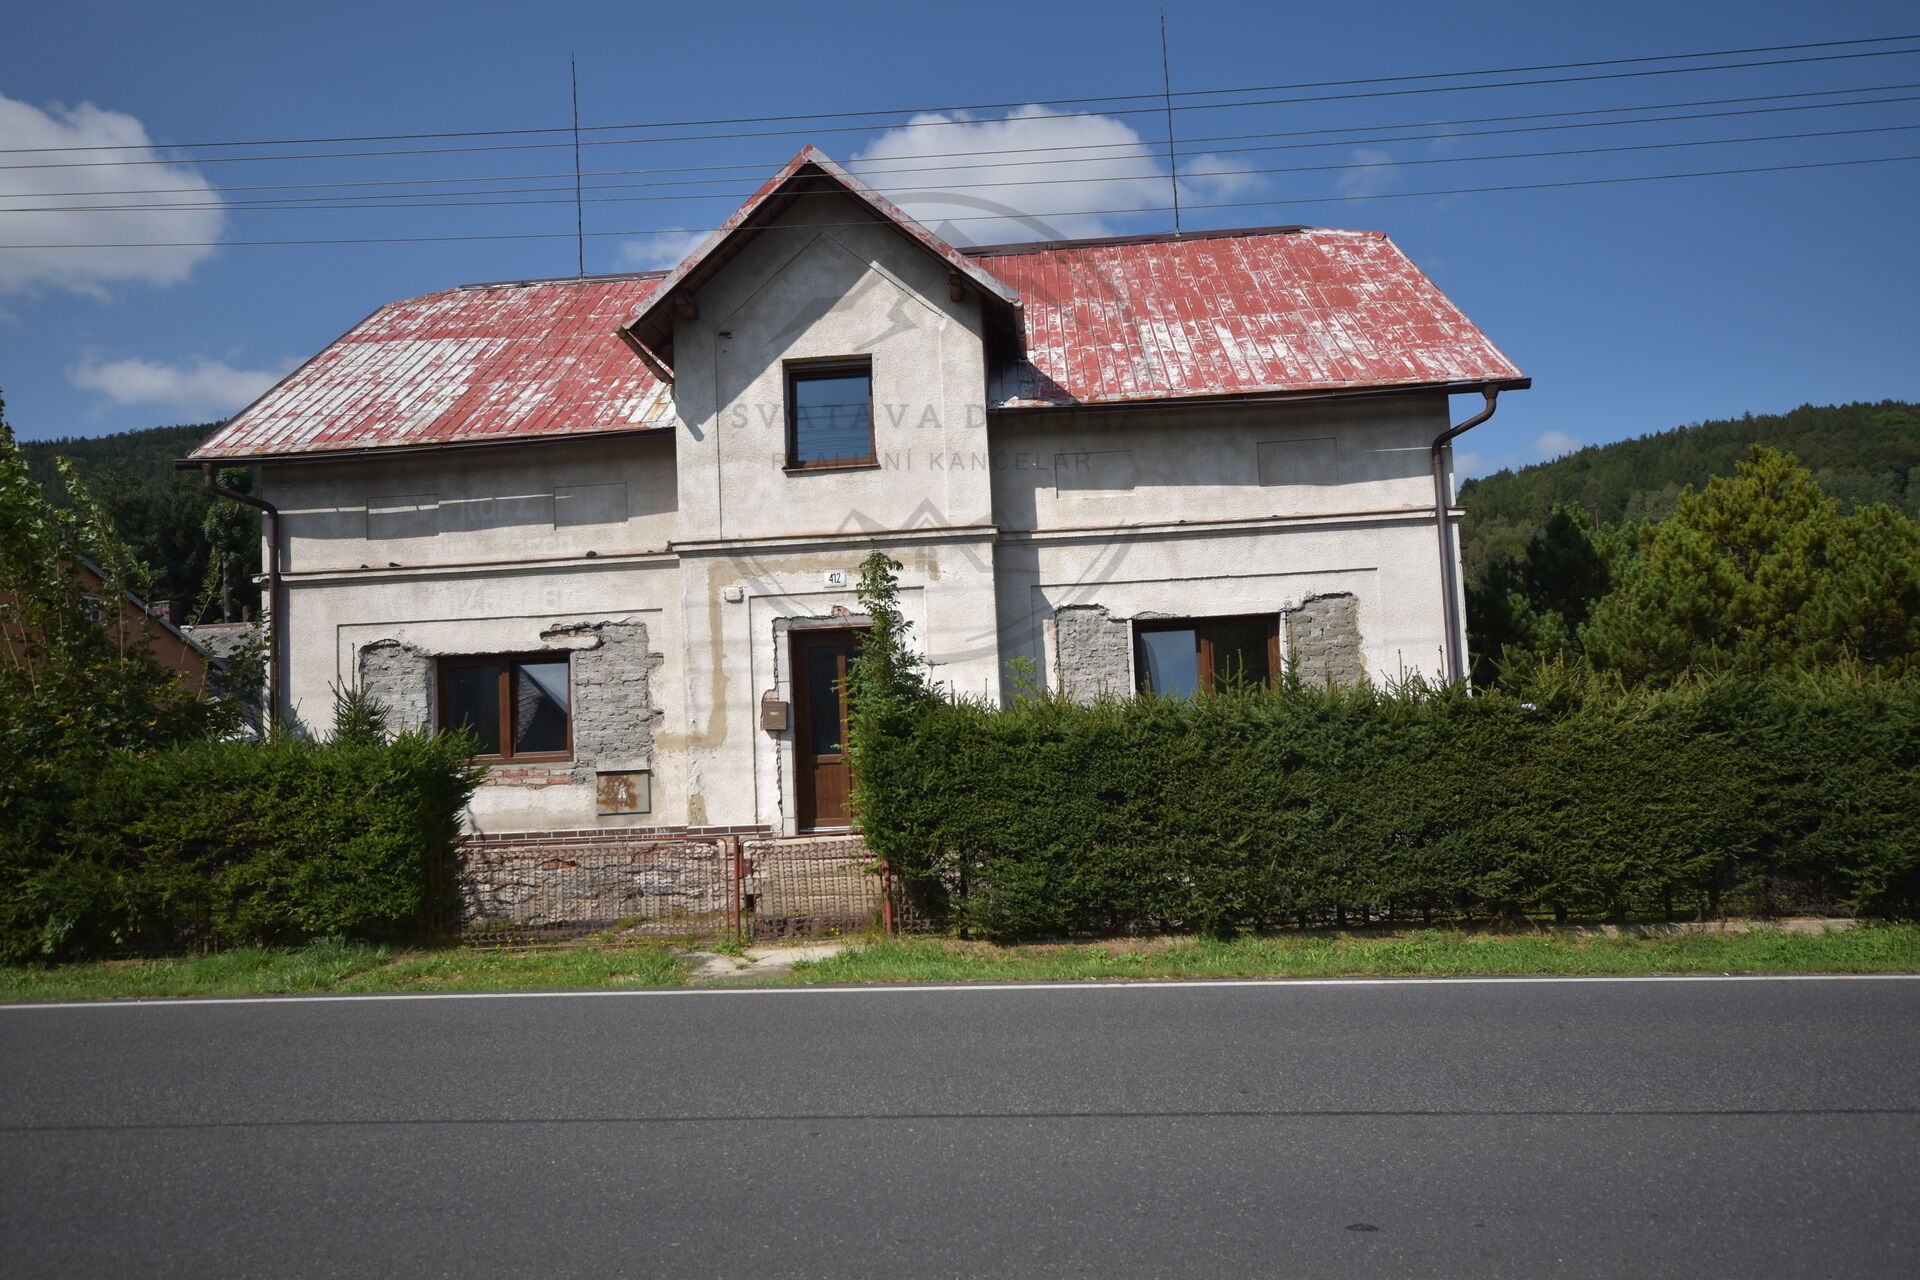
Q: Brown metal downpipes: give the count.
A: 2